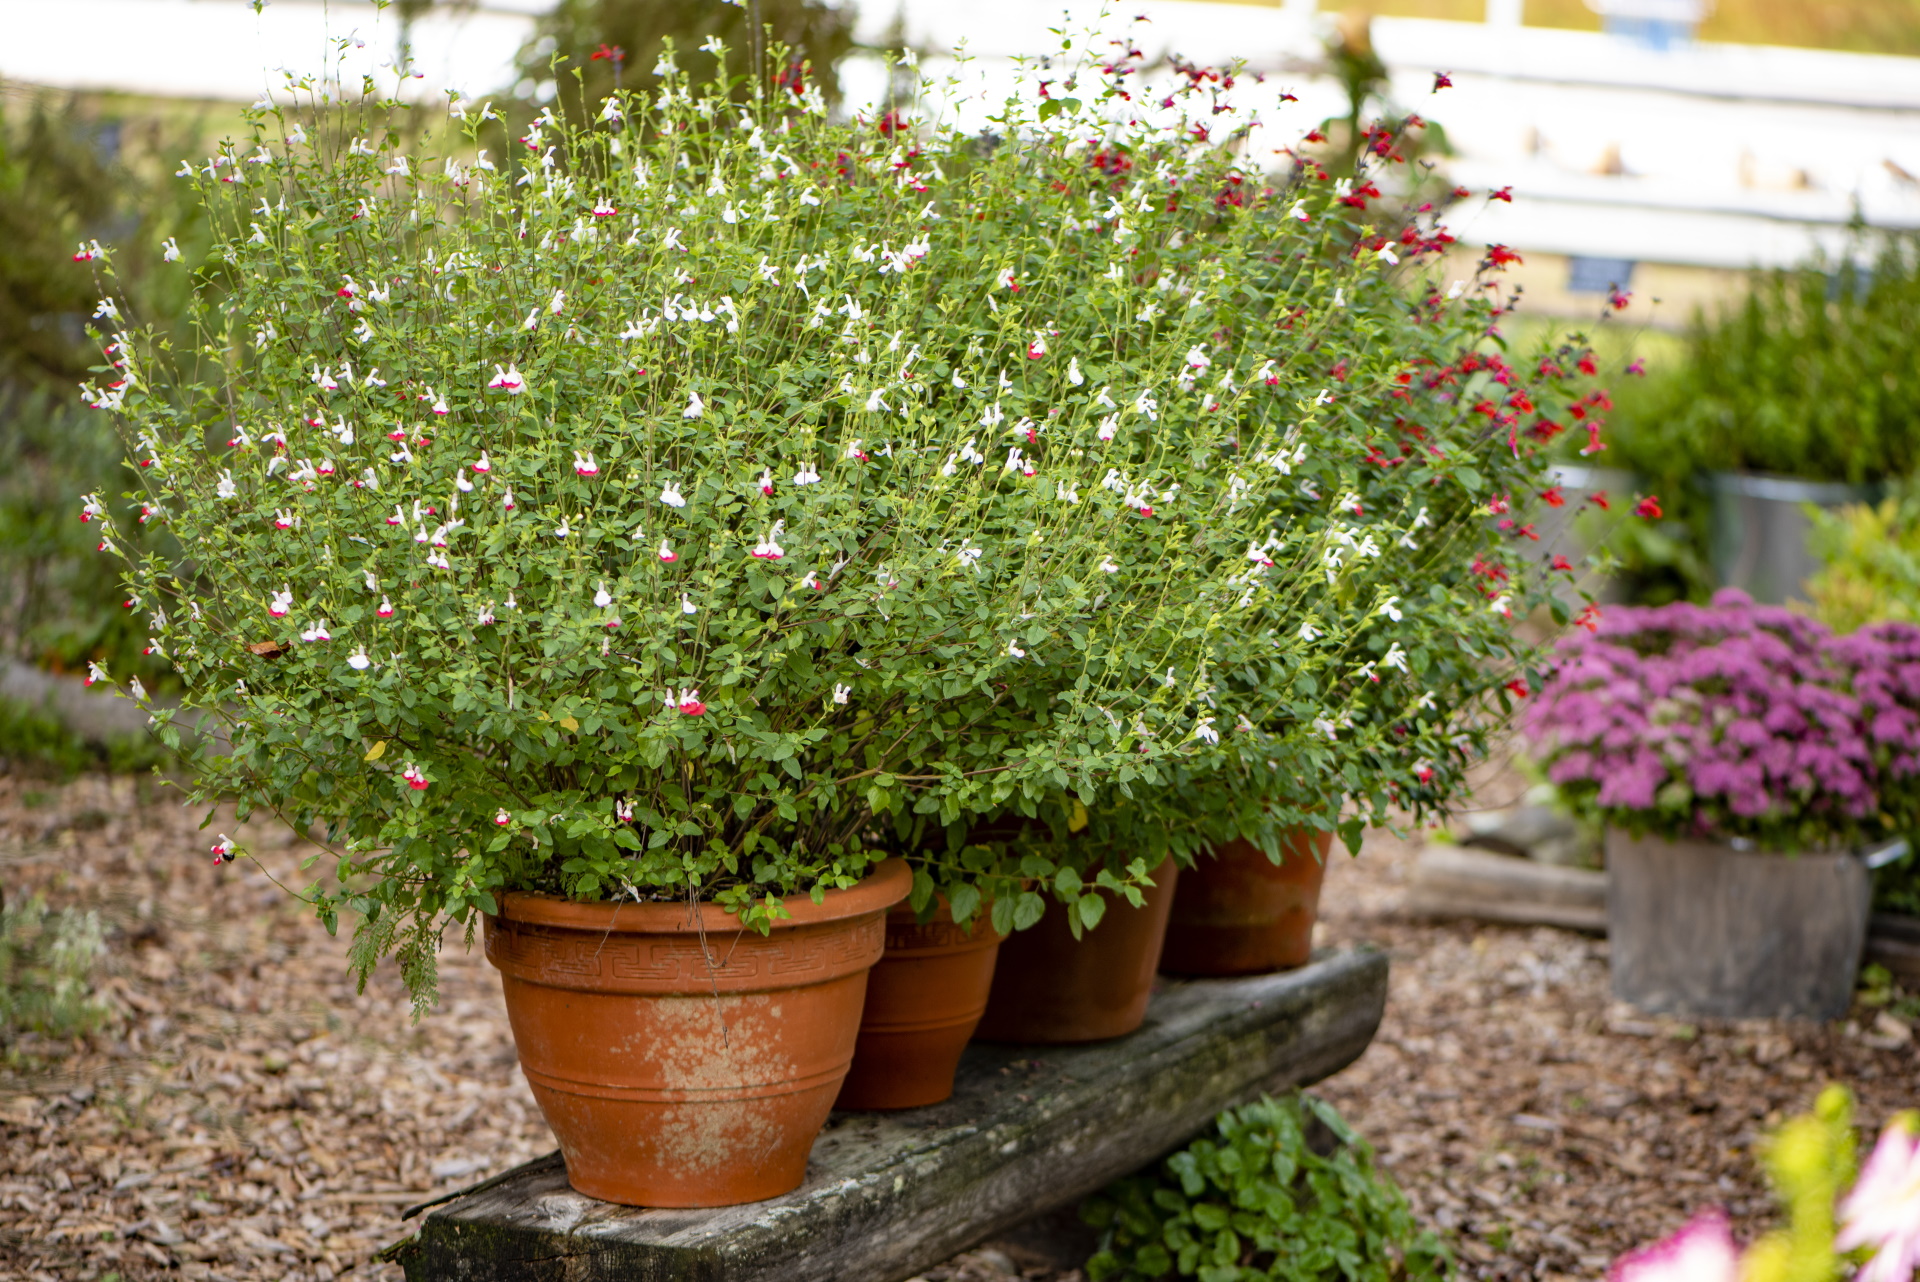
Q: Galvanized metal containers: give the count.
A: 3